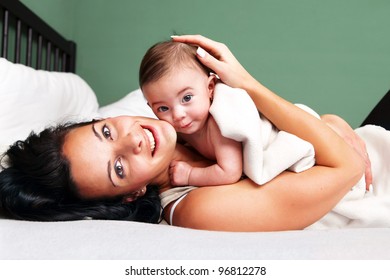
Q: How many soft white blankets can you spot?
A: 1